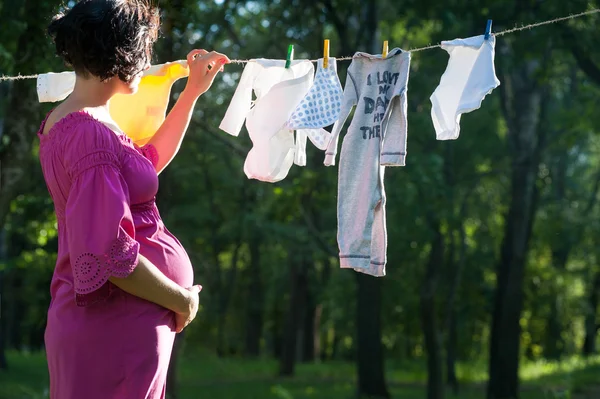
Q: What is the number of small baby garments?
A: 6